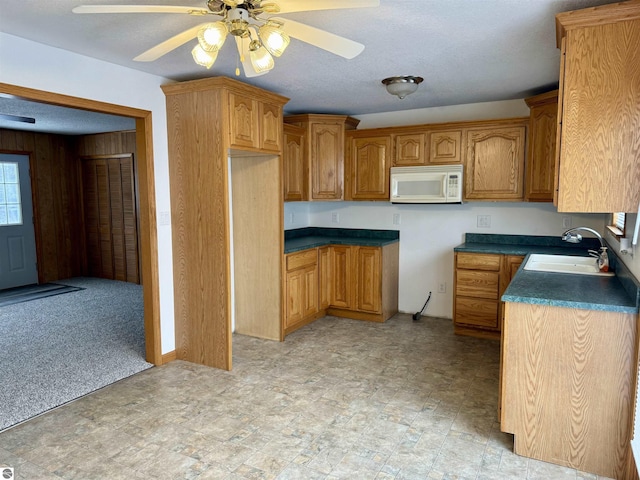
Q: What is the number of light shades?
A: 5